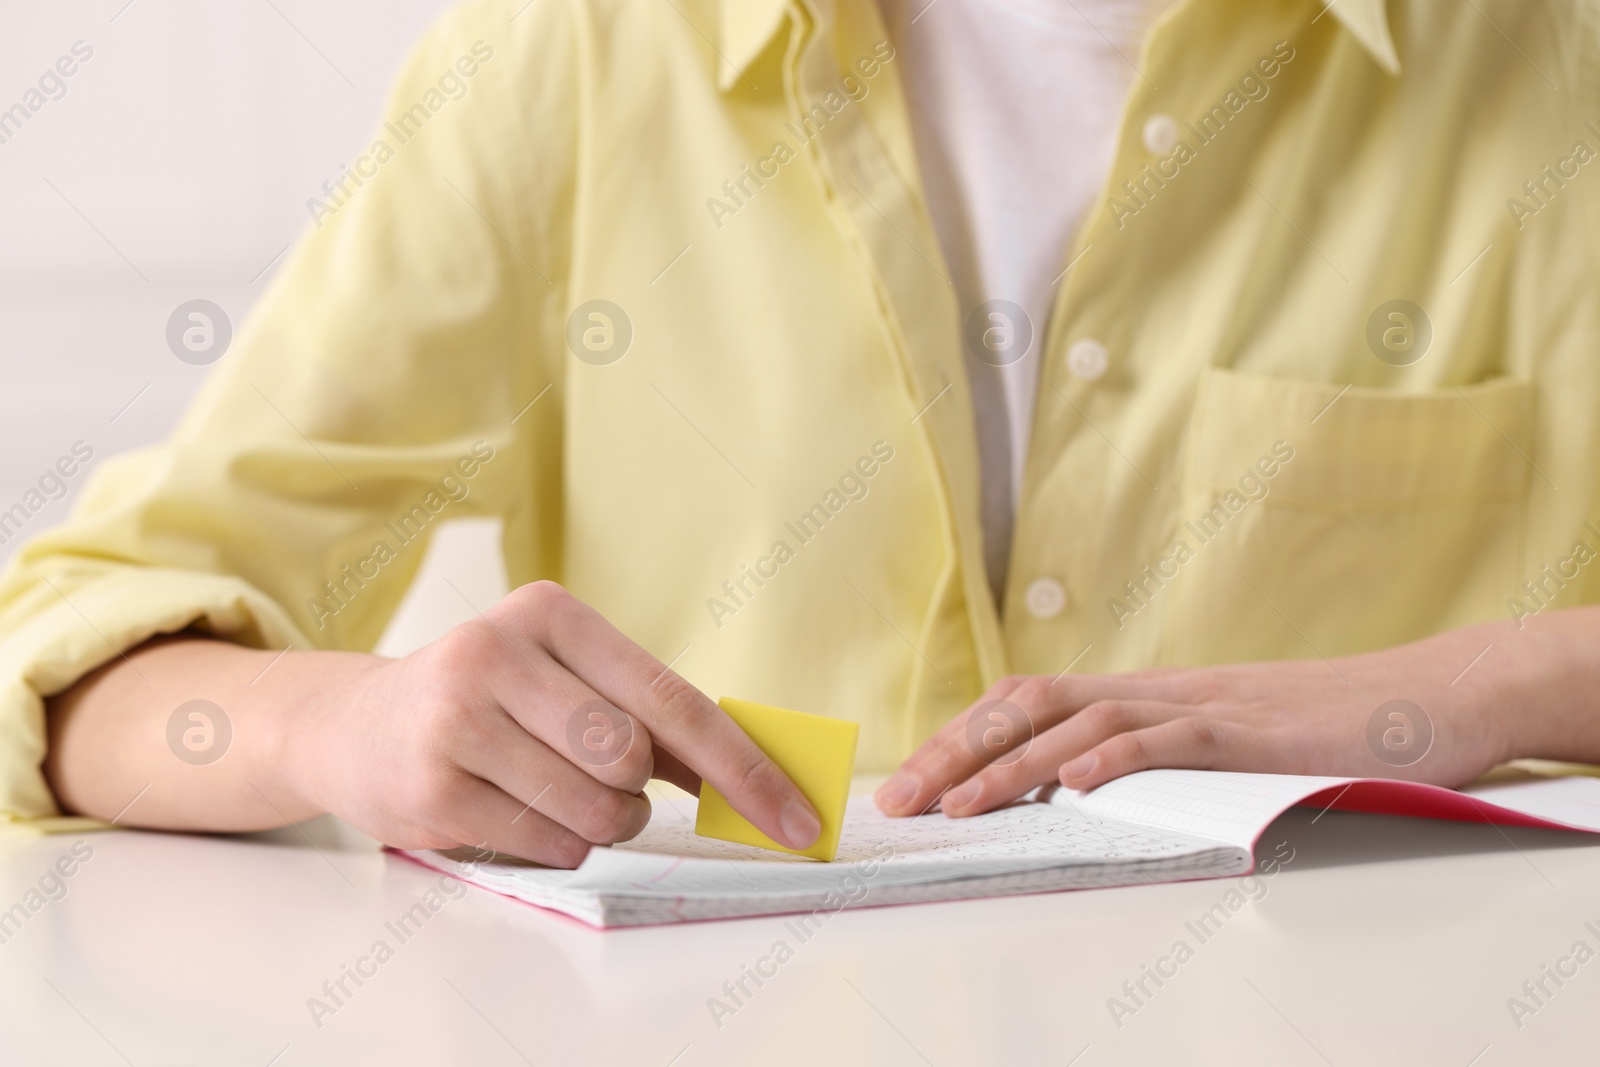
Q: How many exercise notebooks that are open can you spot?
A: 1